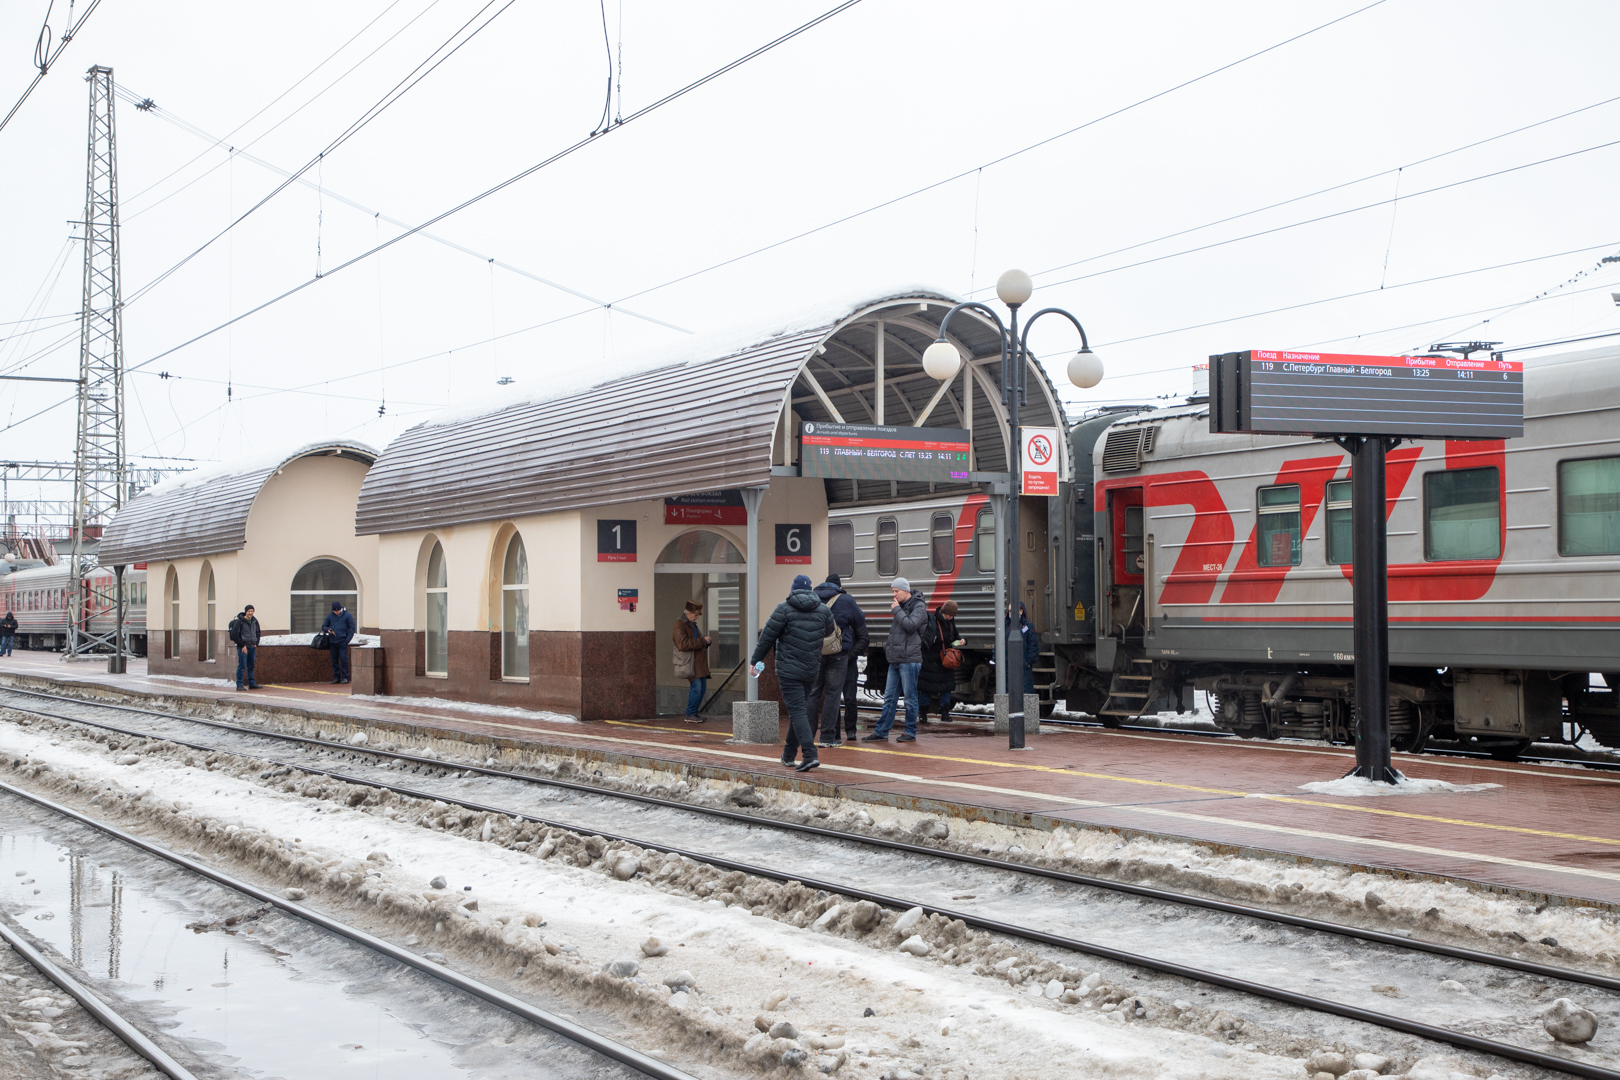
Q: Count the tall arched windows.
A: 4